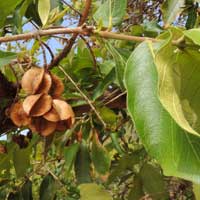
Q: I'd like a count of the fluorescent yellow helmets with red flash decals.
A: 0